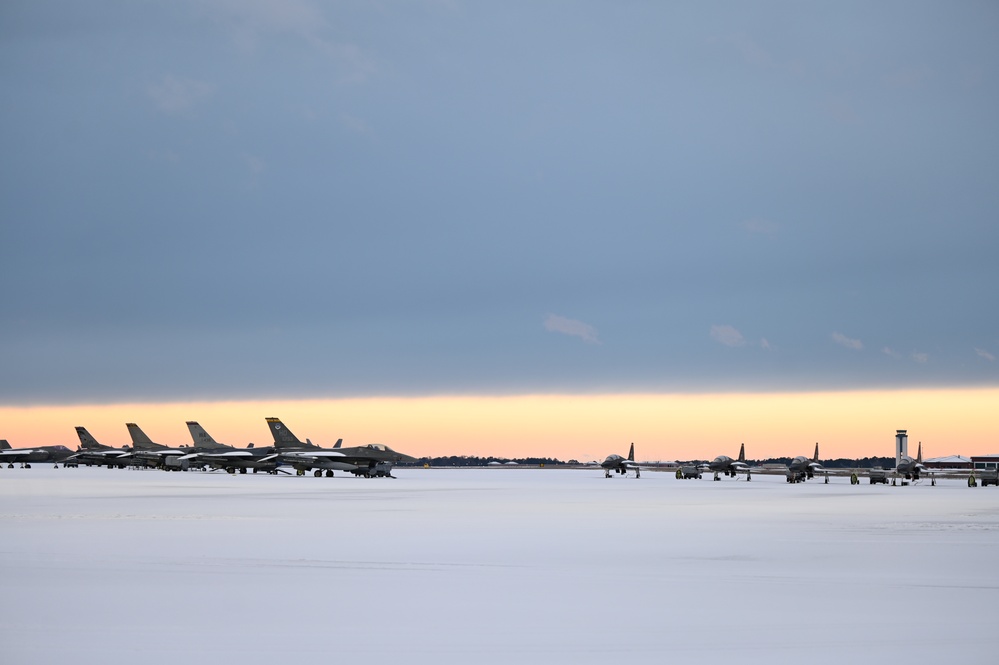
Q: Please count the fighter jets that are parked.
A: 9